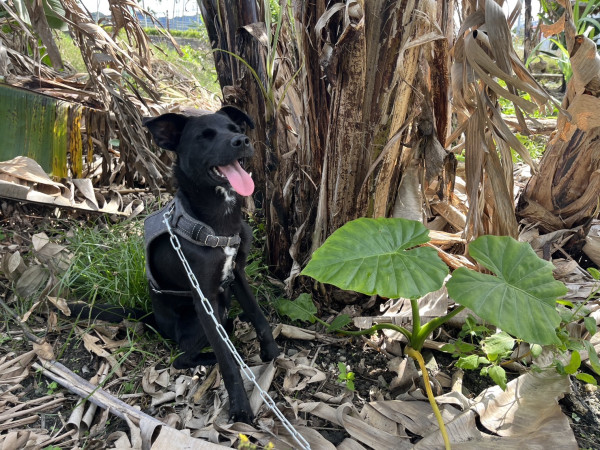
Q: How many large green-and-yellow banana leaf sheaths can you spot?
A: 1